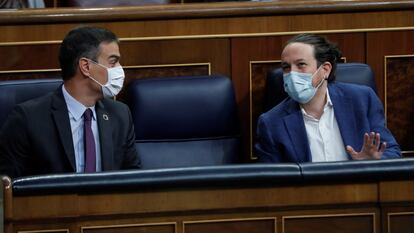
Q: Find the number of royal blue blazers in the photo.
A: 1